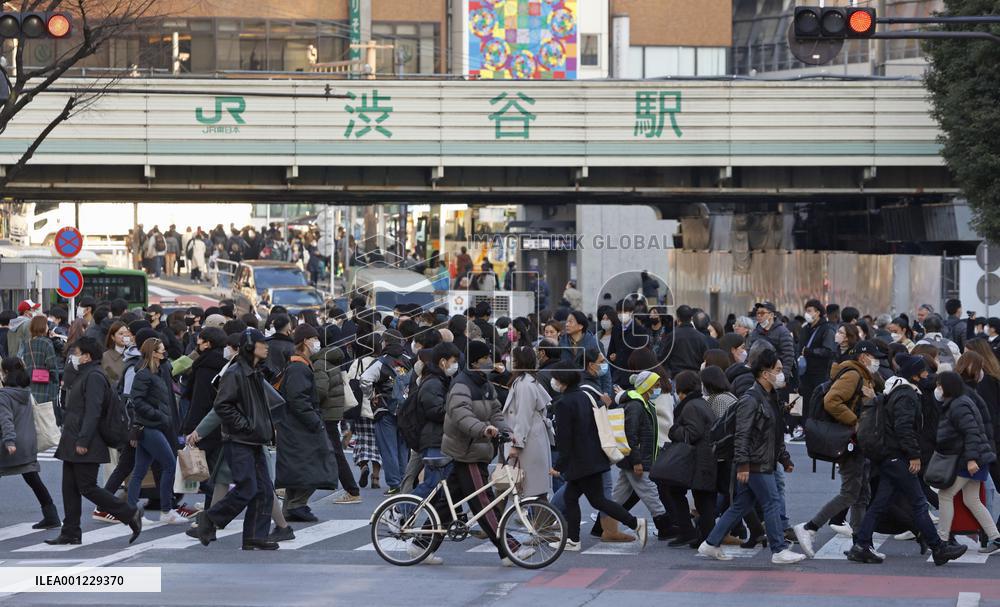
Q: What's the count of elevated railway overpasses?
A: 1